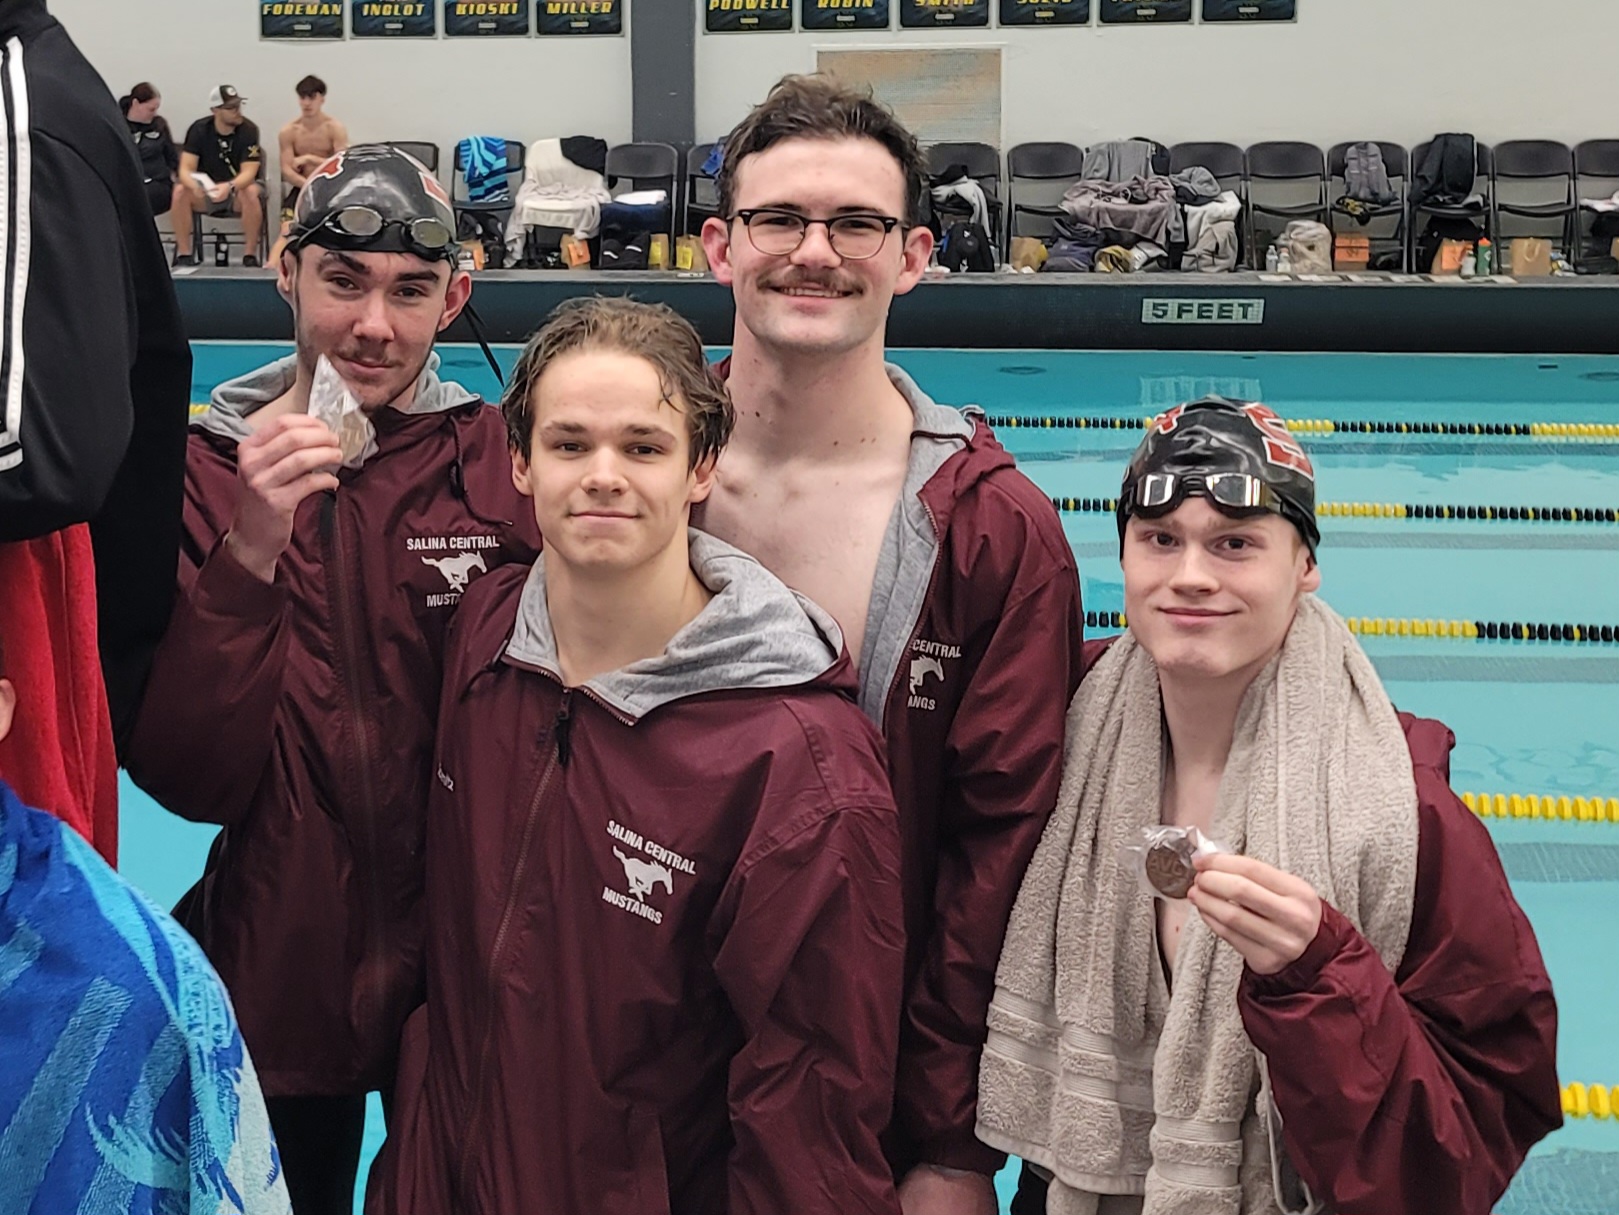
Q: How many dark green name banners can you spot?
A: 10